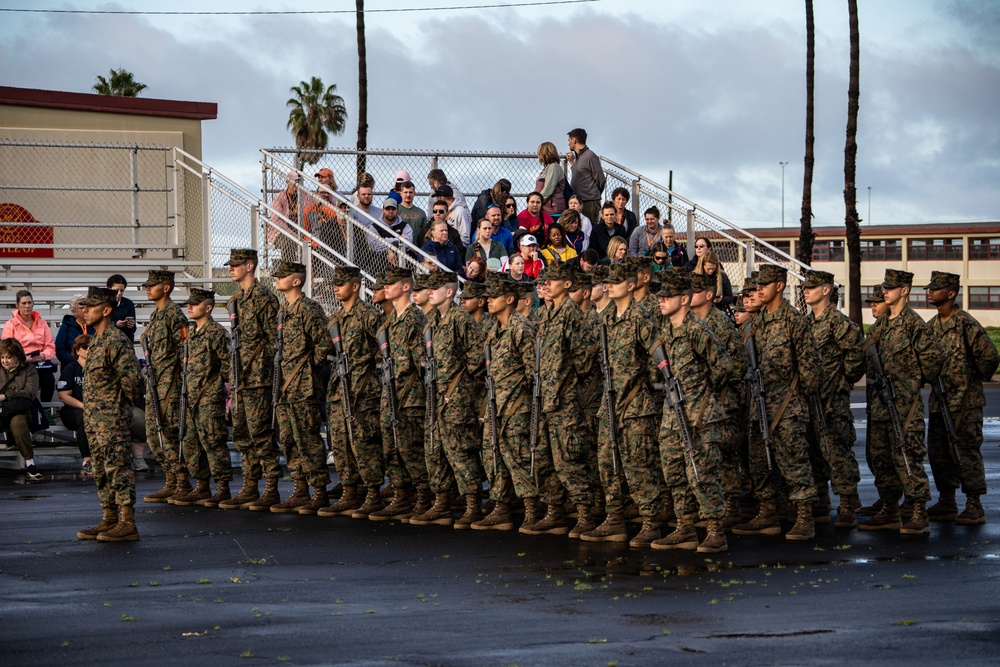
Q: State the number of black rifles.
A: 15